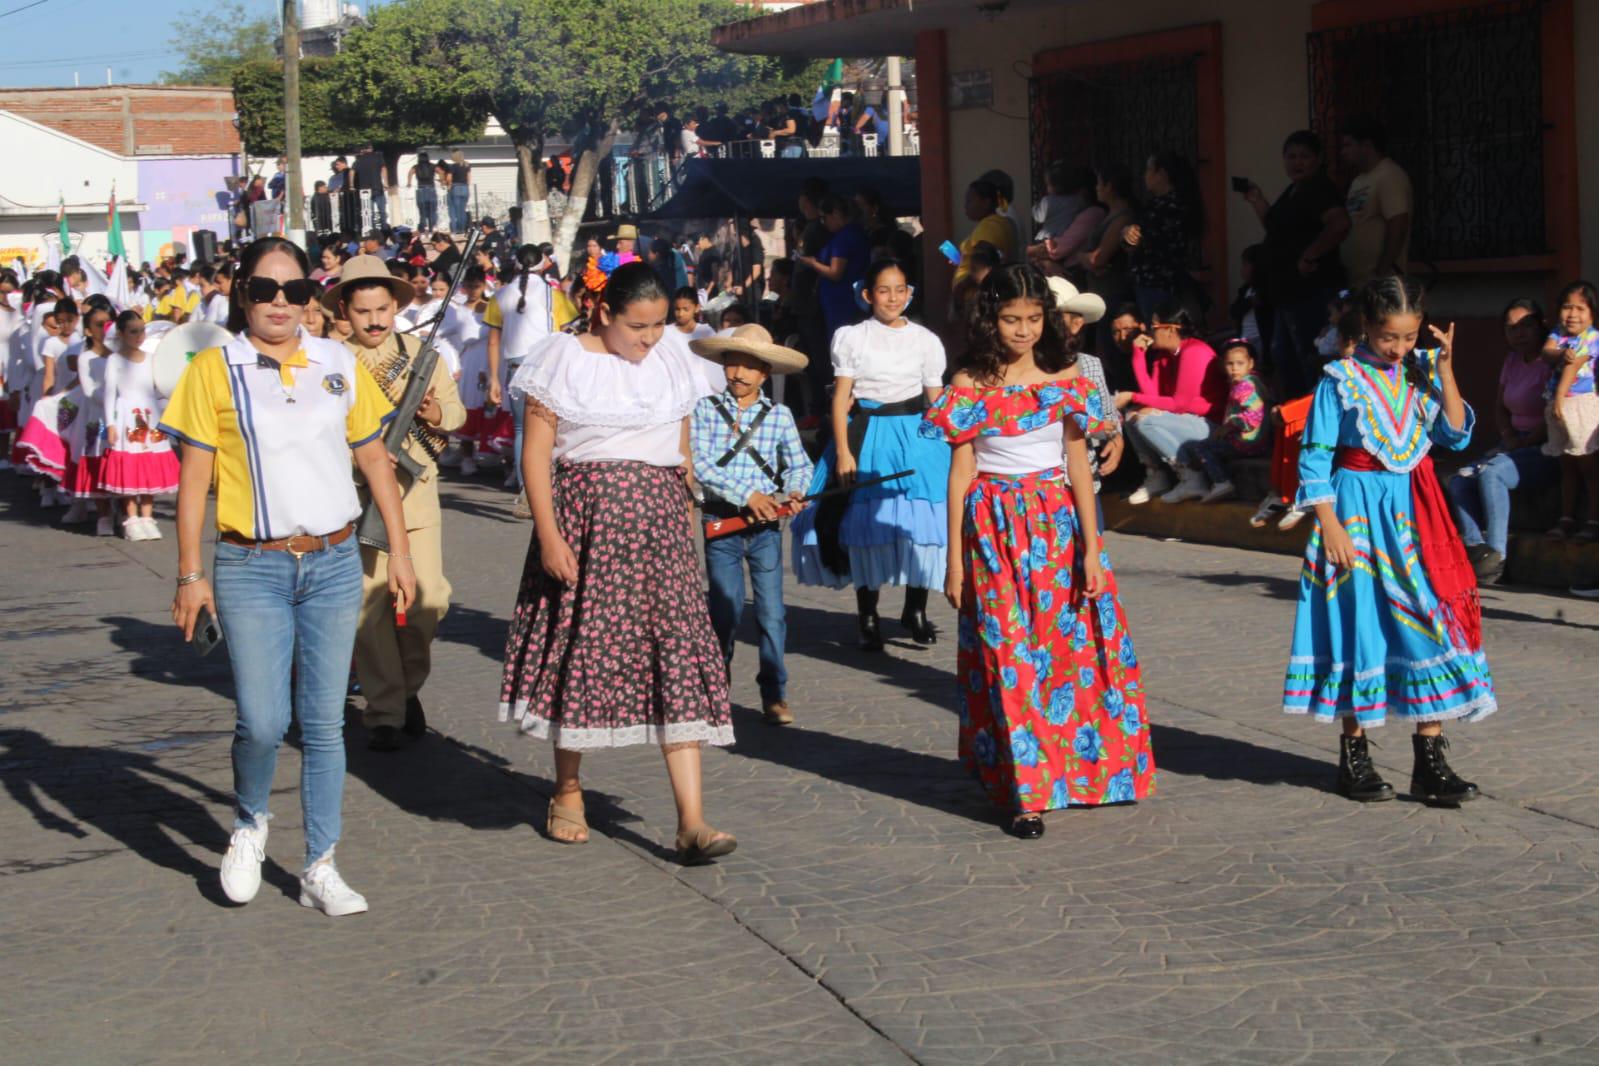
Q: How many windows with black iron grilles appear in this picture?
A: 2